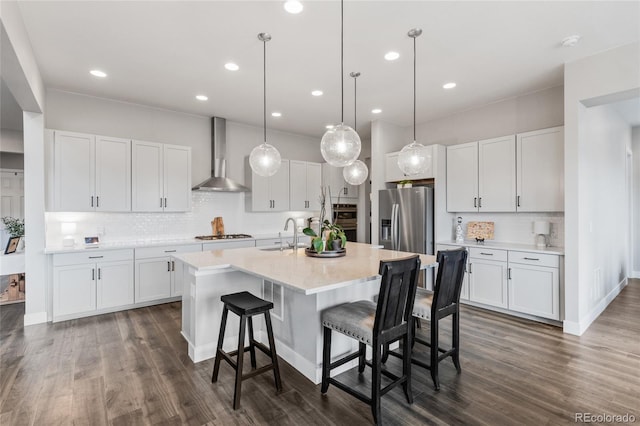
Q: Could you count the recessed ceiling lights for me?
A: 10